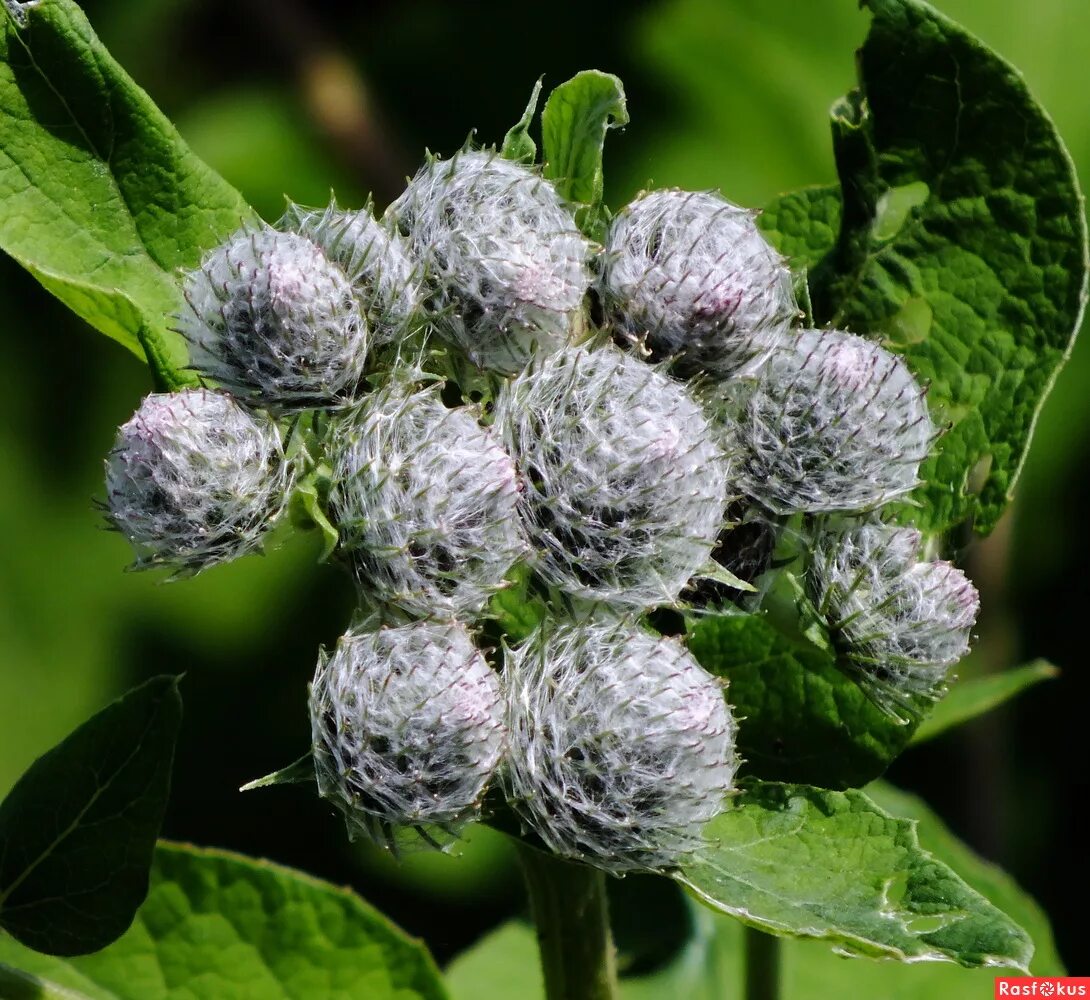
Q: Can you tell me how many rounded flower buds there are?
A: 11